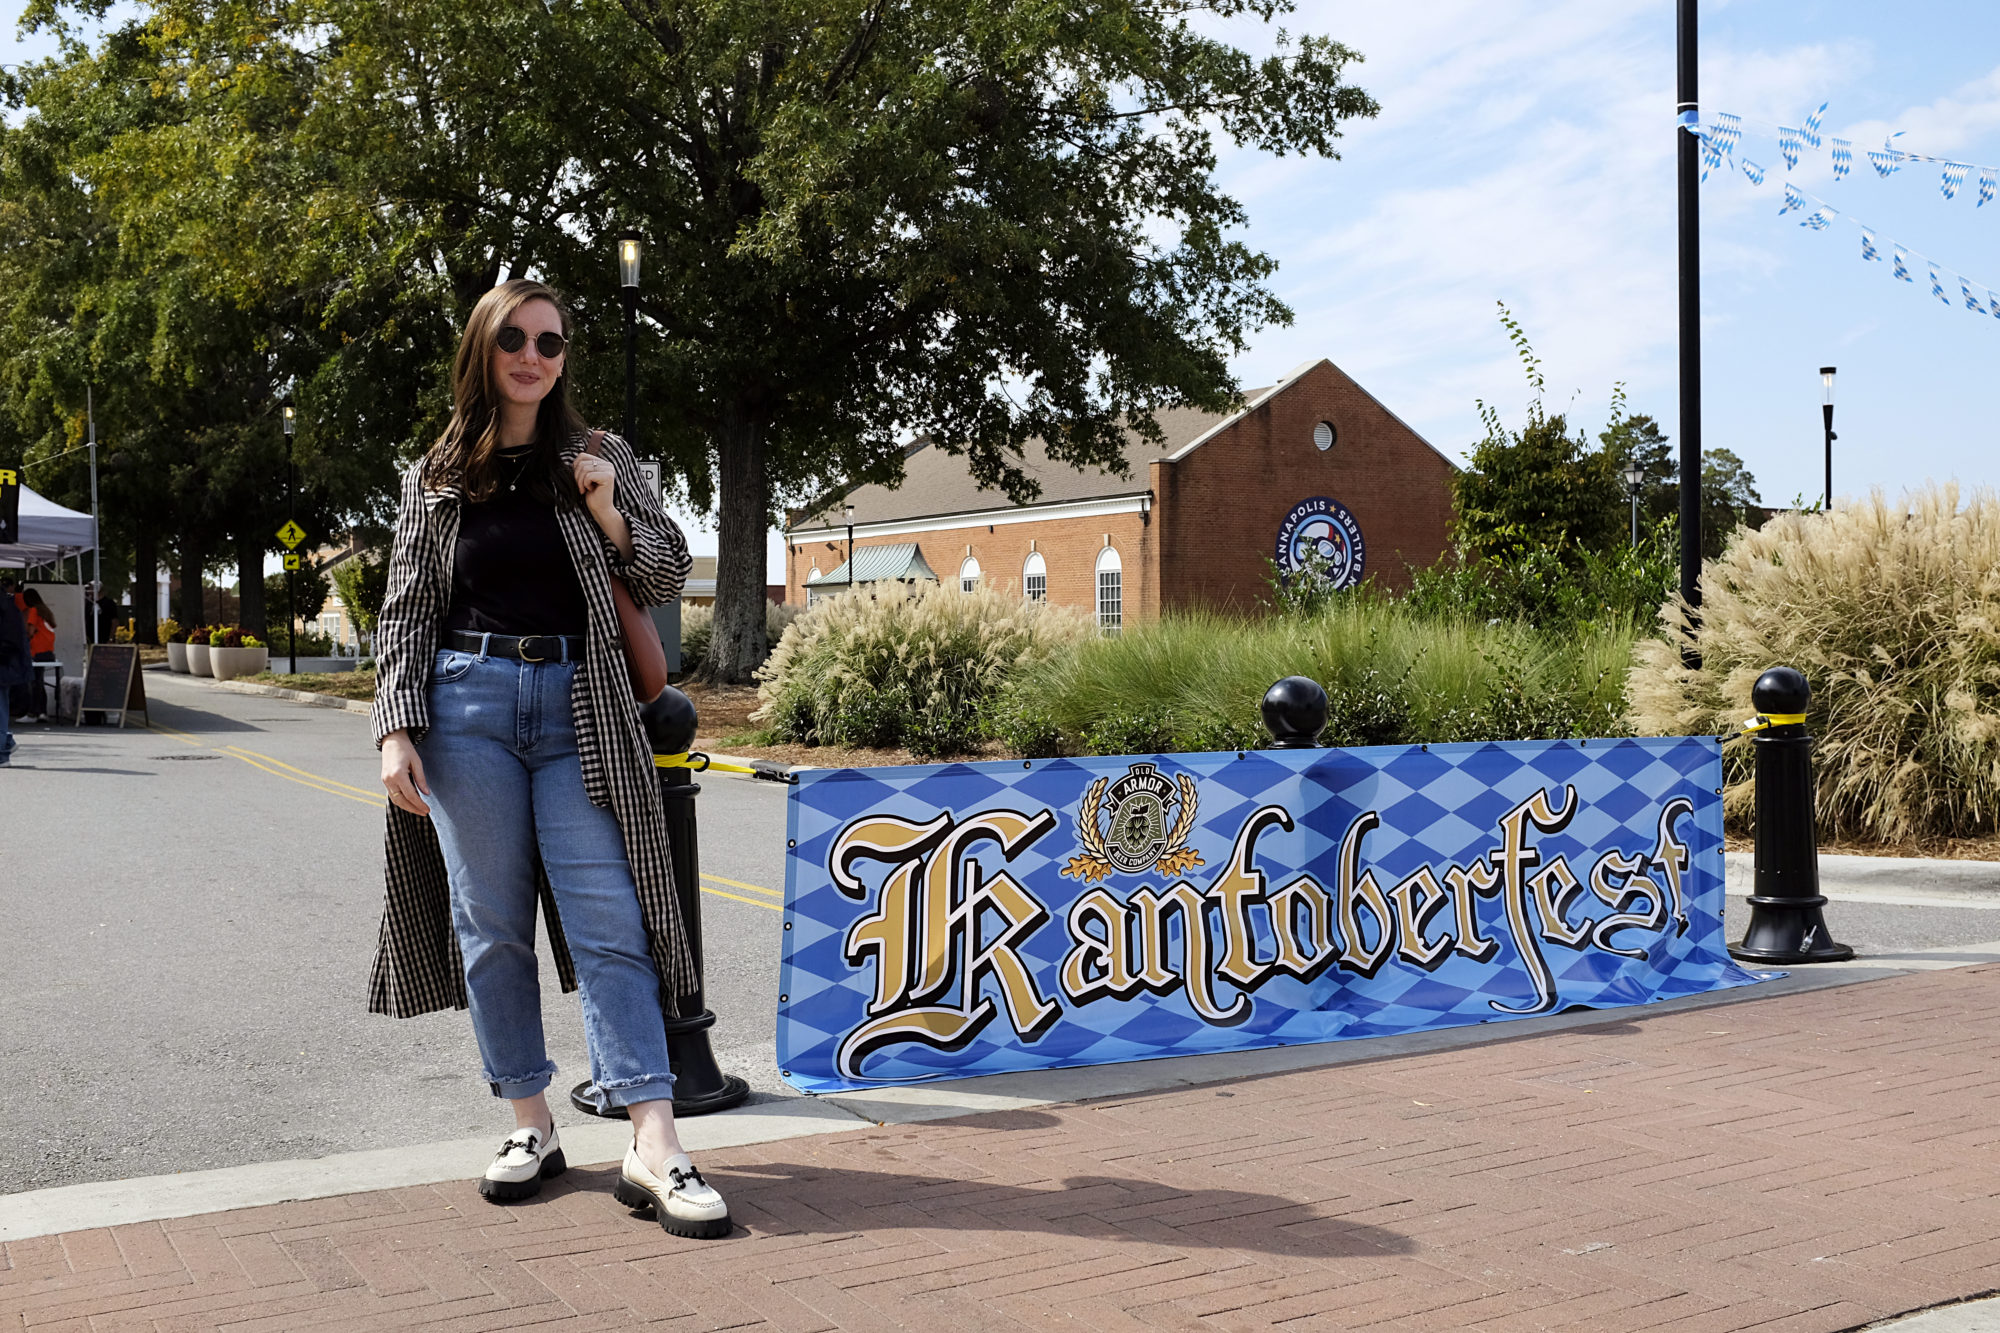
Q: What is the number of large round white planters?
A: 3